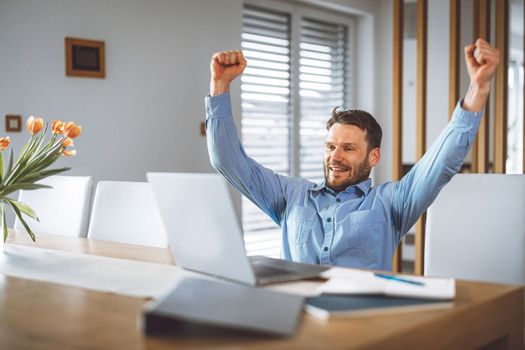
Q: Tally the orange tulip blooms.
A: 5